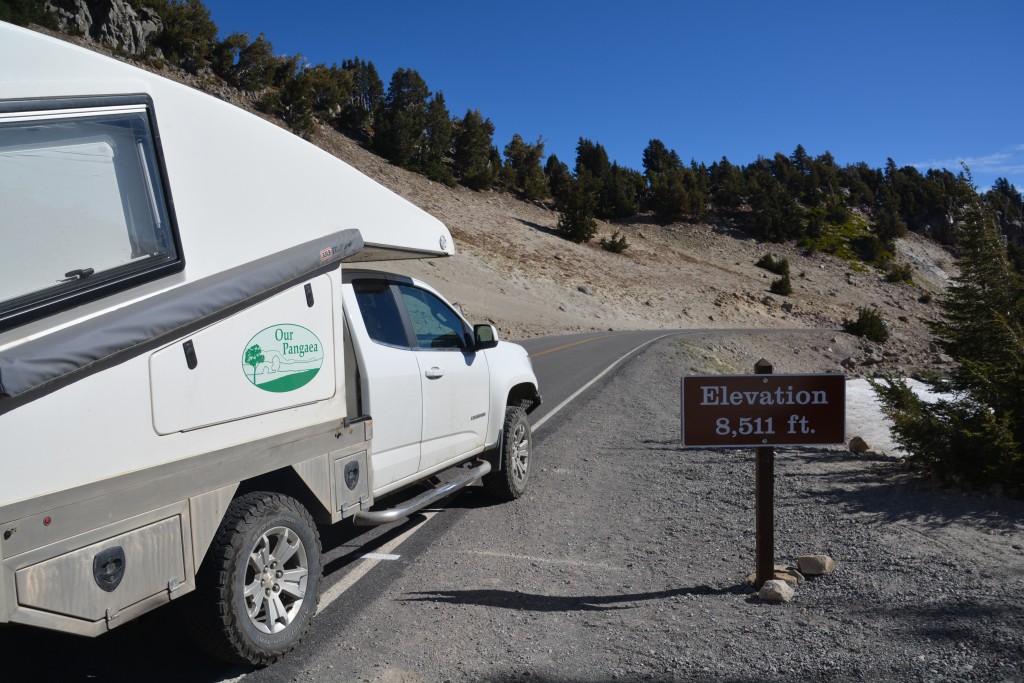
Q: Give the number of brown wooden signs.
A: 1